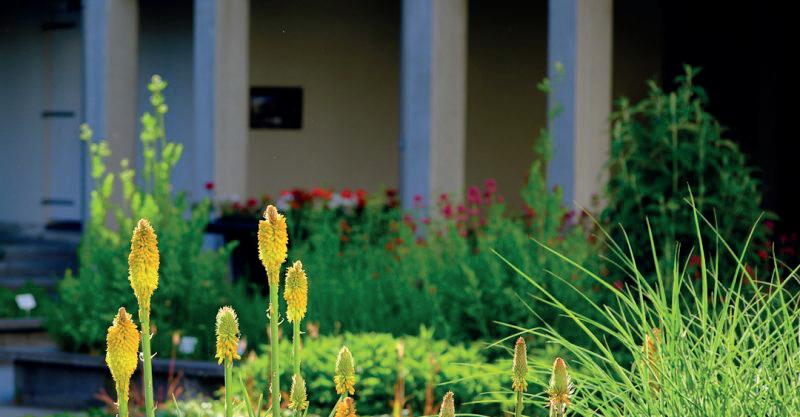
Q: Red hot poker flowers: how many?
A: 11